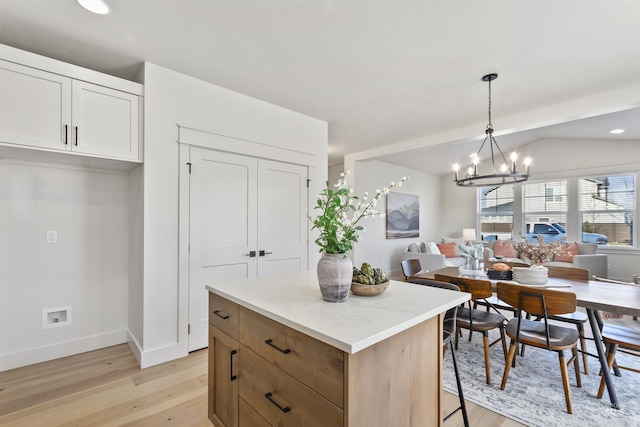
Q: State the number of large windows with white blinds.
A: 3